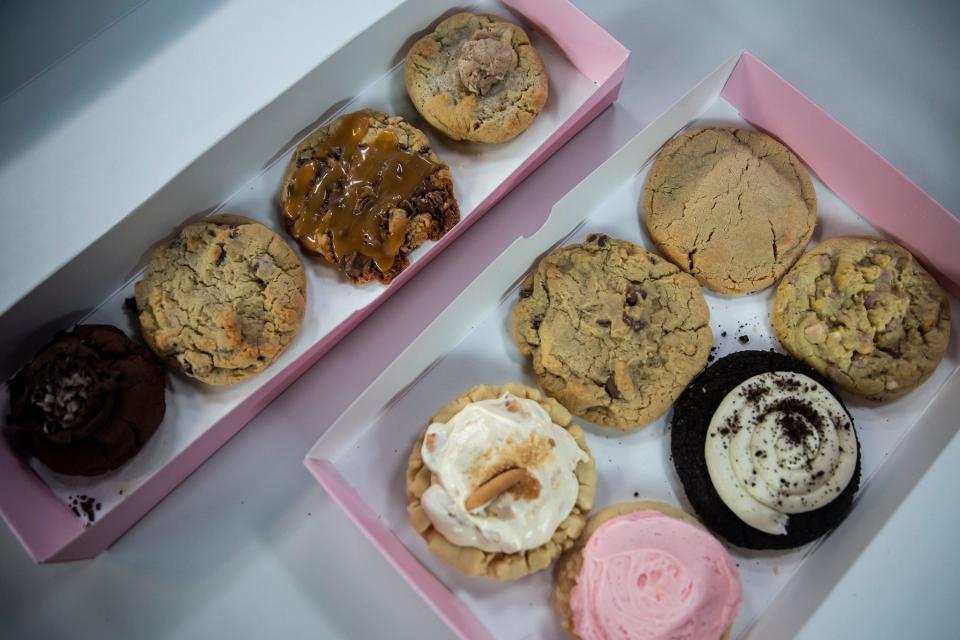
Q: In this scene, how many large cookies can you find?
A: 10